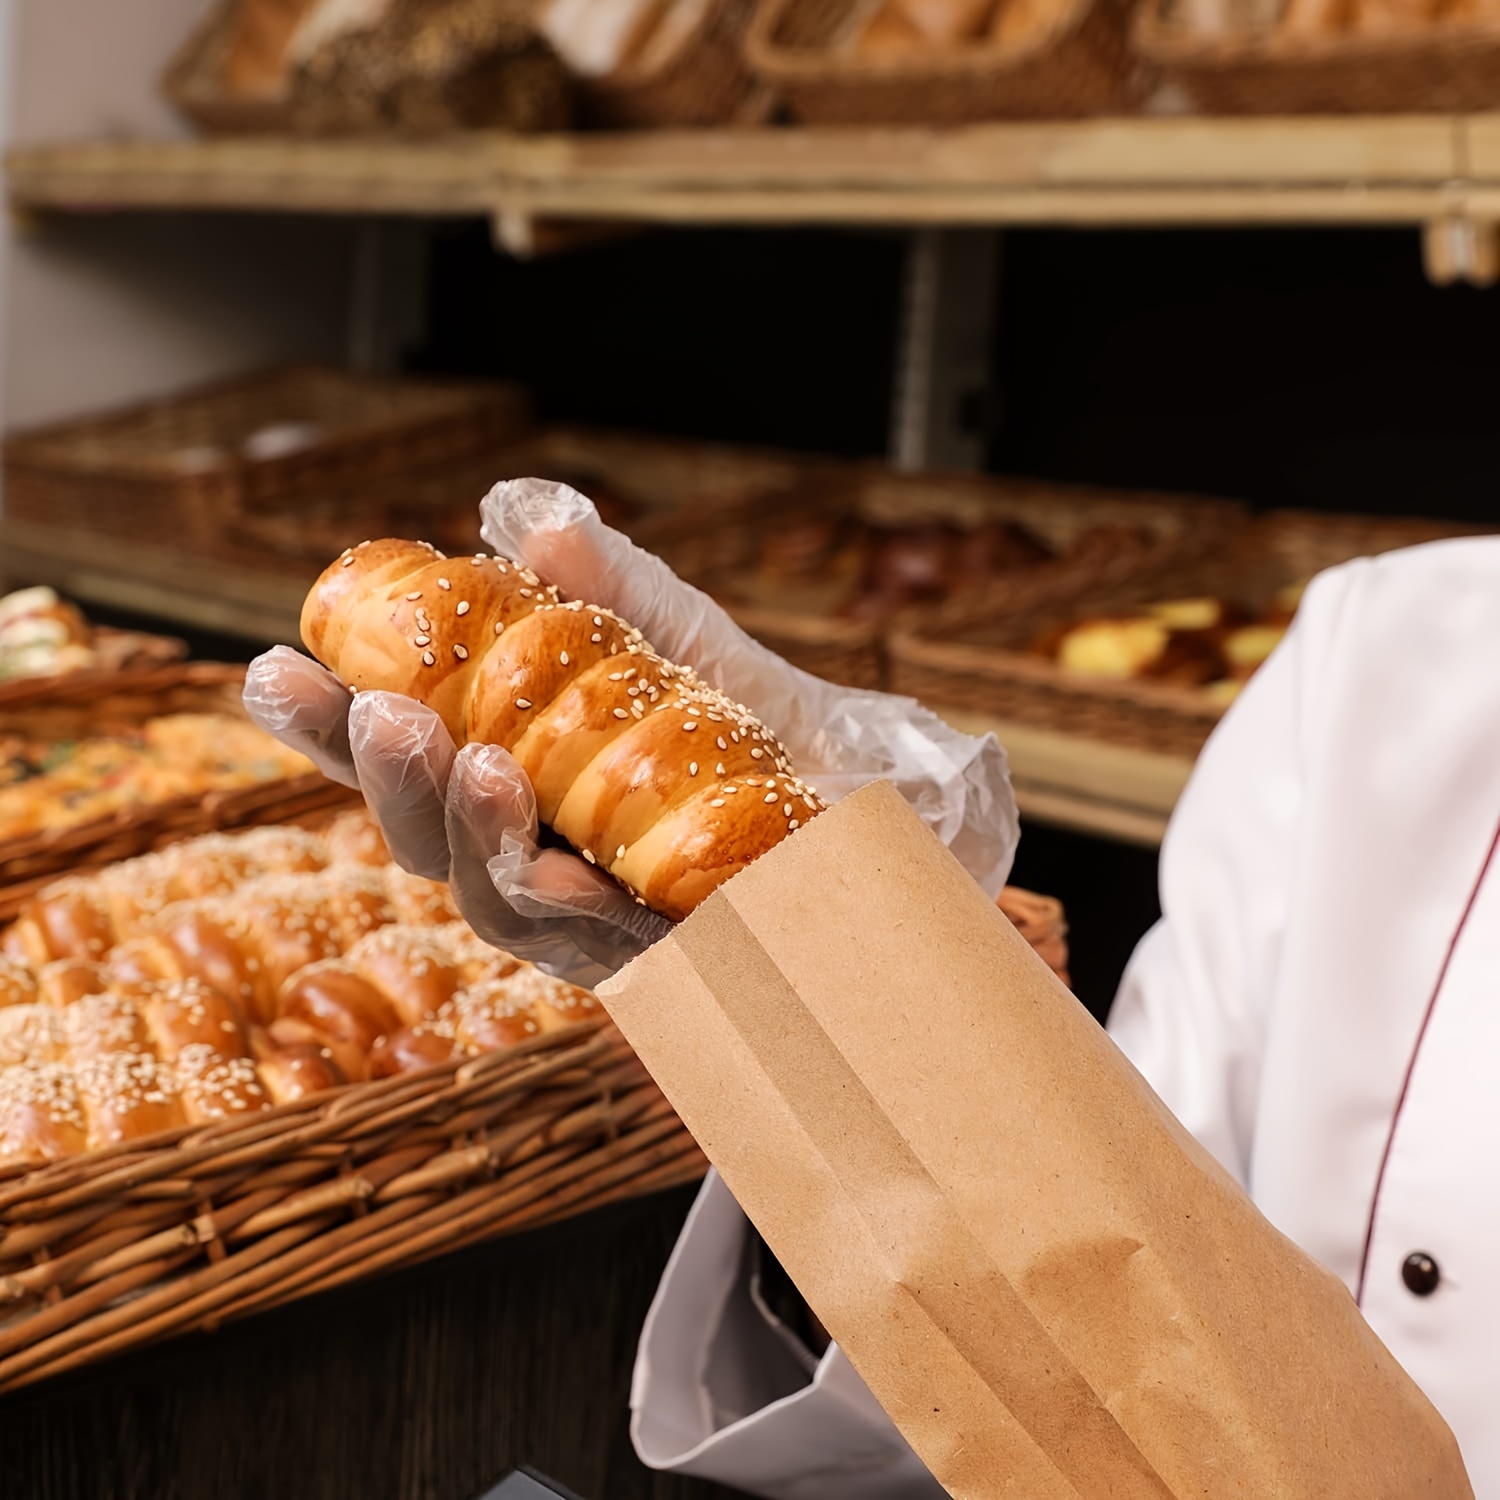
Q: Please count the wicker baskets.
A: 11